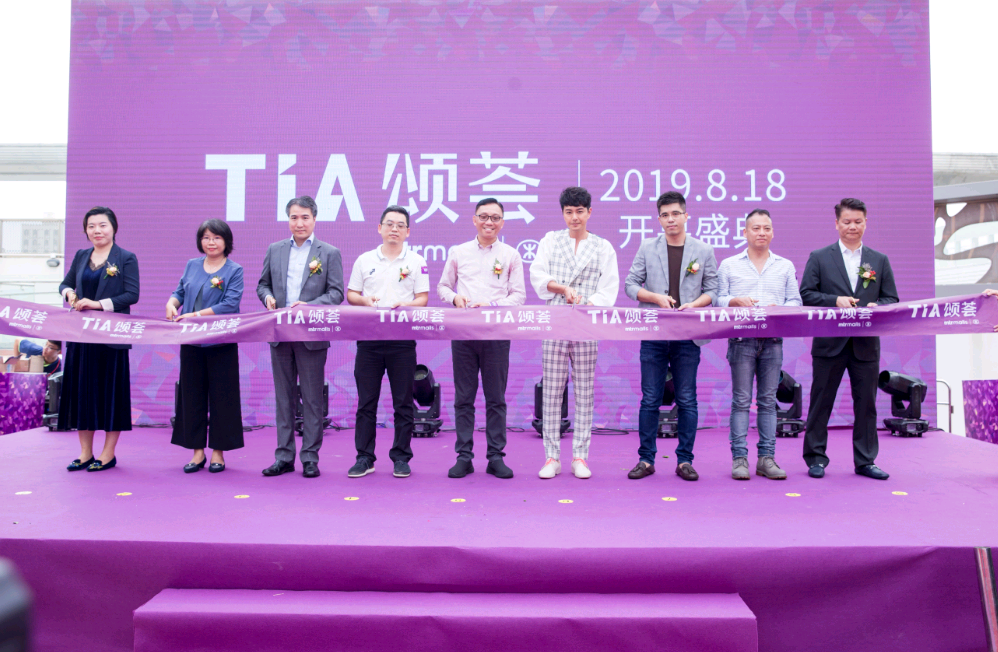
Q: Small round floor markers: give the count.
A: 9